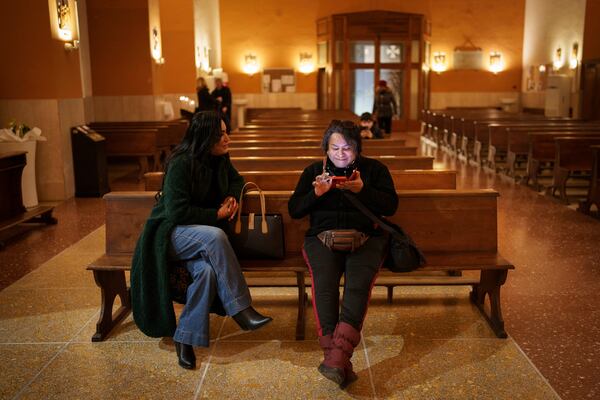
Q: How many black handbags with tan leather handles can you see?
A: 1